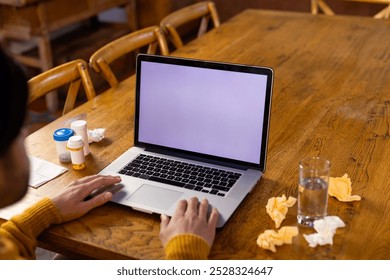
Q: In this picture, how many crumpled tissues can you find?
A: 5